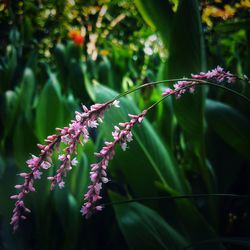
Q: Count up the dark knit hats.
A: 0